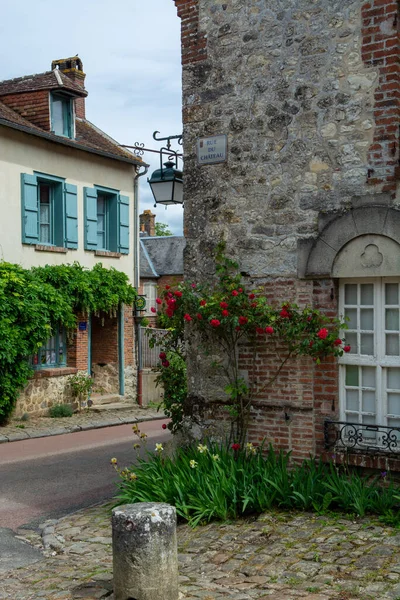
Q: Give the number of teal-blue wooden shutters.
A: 4